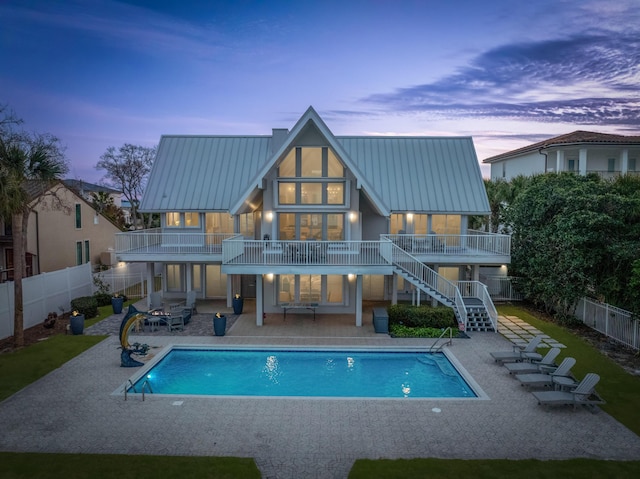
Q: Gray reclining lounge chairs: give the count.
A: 4